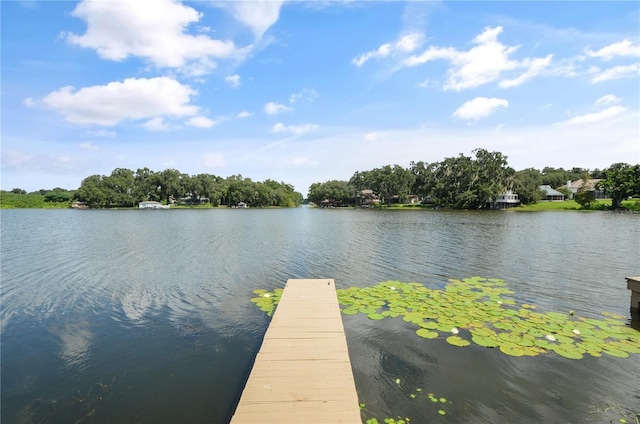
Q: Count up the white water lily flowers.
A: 6